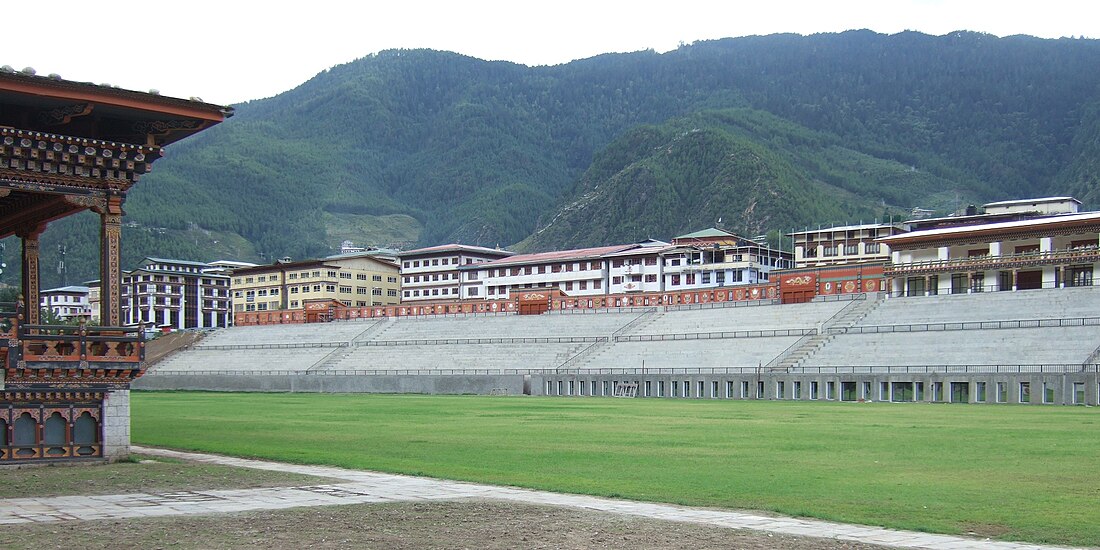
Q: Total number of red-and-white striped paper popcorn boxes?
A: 0